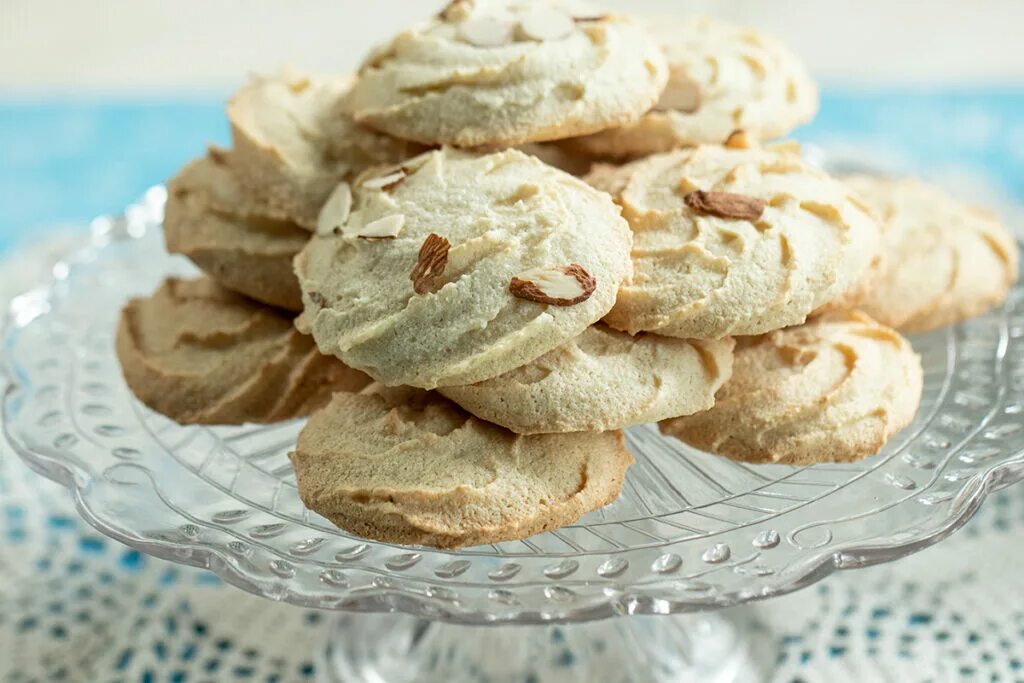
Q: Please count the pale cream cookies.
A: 11